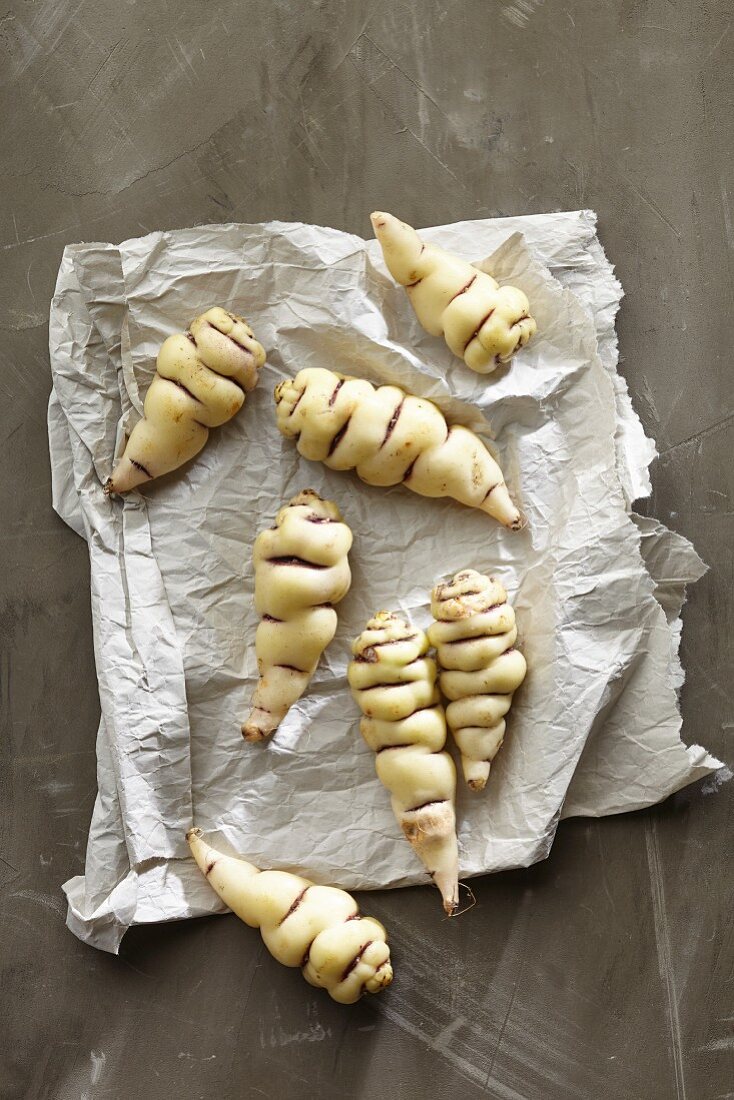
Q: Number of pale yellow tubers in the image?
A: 7